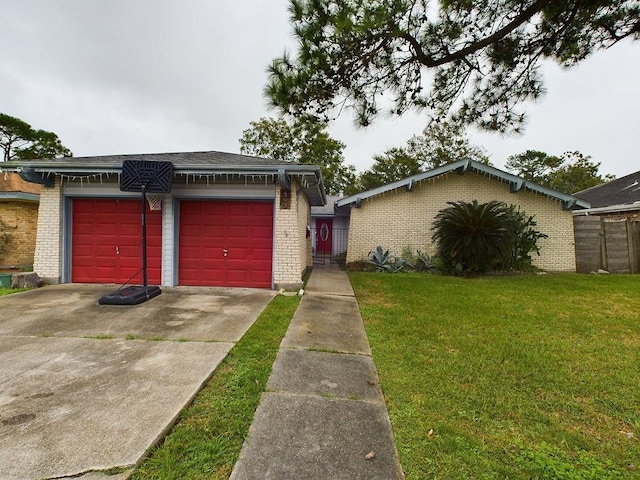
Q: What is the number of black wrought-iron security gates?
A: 1